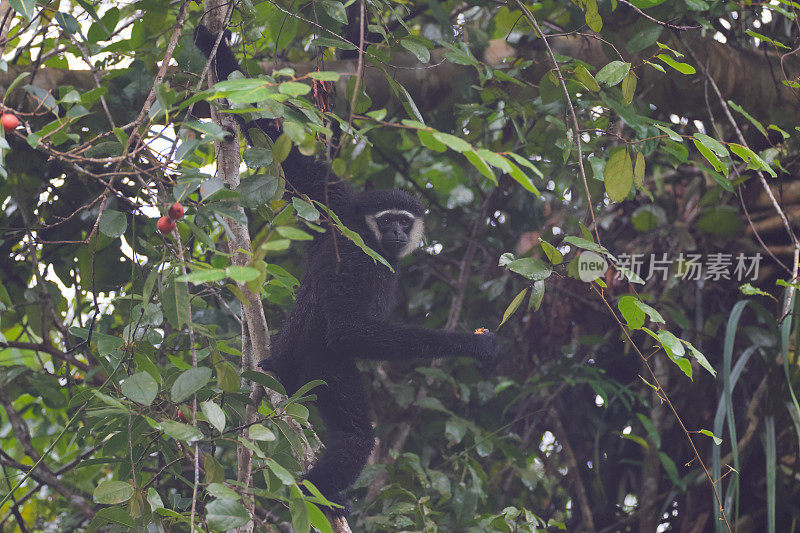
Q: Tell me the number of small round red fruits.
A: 3